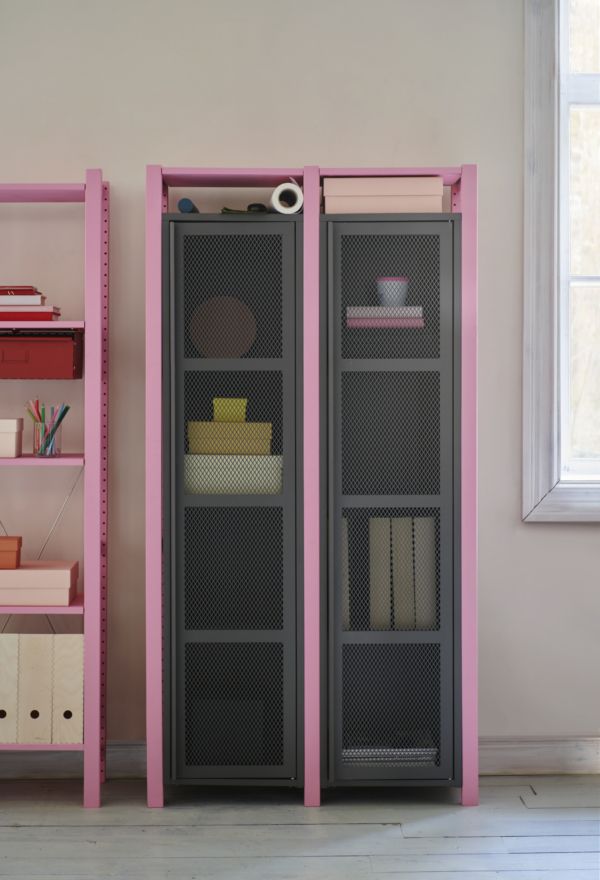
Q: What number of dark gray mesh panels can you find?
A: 8